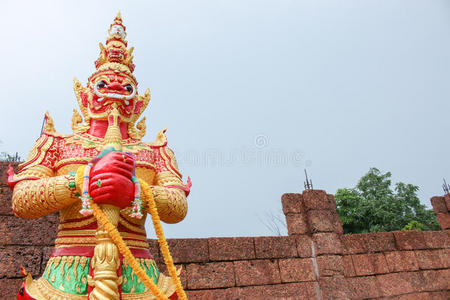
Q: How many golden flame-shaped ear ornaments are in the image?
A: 2